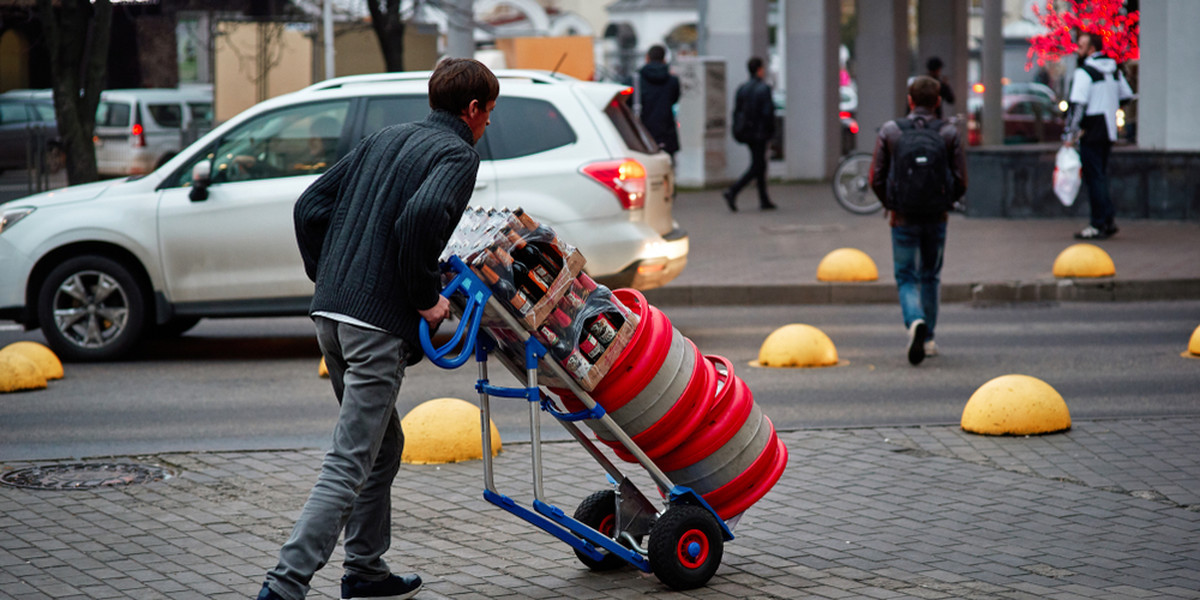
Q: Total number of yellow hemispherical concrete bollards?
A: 9